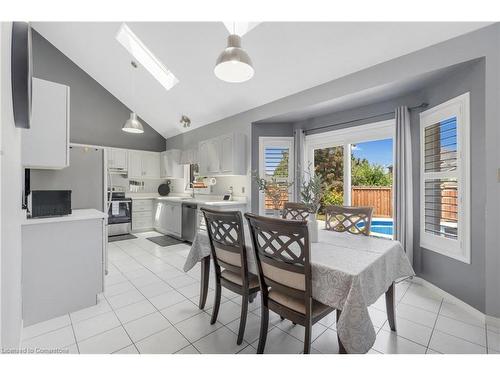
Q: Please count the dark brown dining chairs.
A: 4